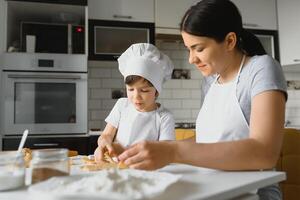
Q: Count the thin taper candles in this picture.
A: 0